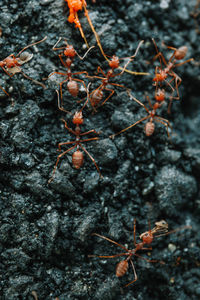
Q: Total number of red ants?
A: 7